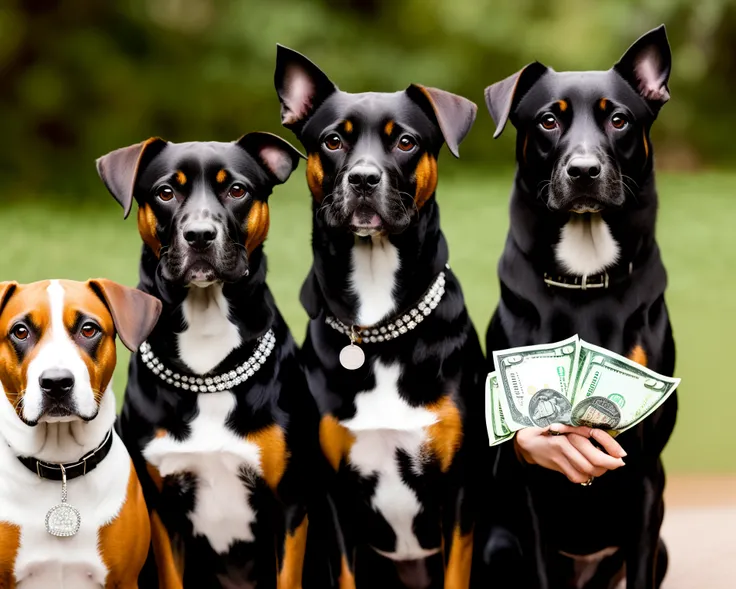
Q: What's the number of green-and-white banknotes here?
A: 3